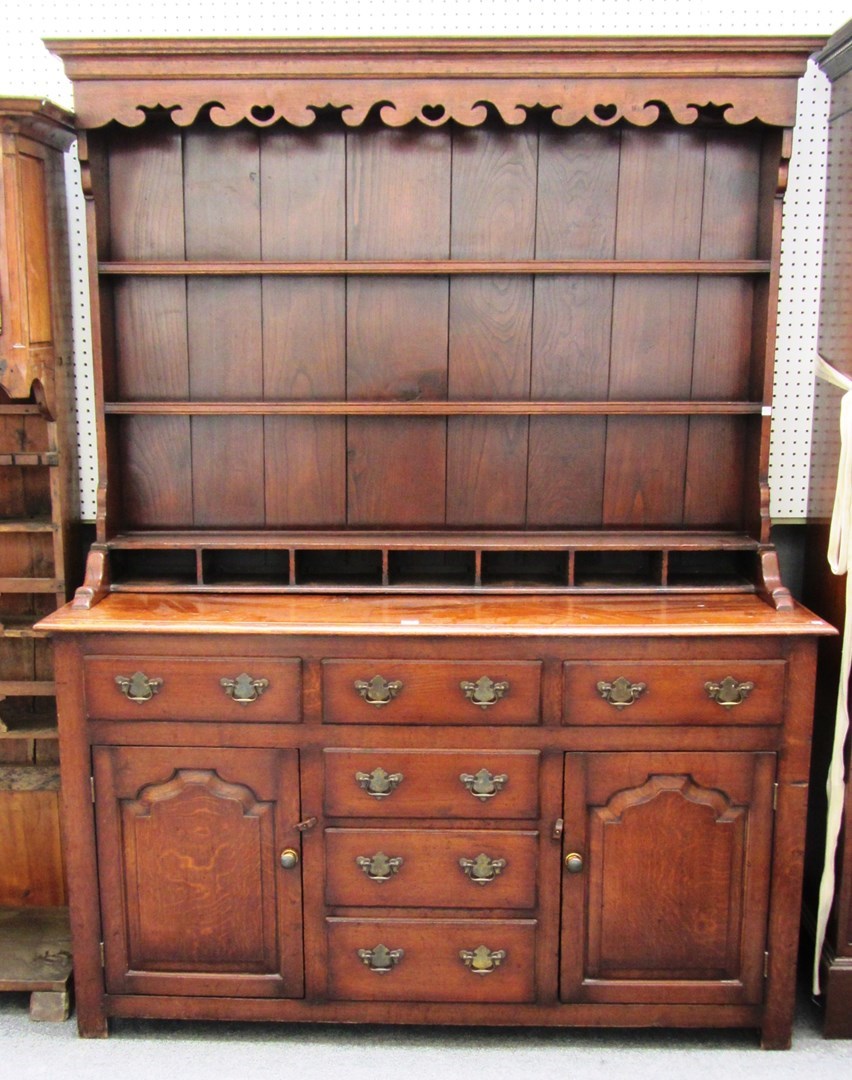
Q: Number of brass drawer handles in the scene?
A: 12